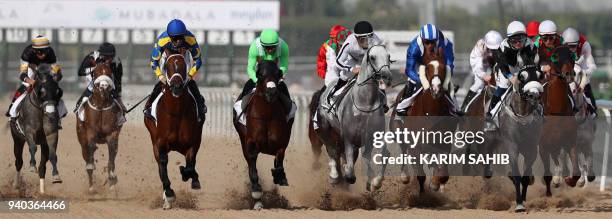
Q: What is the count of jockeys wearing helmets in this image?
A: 12